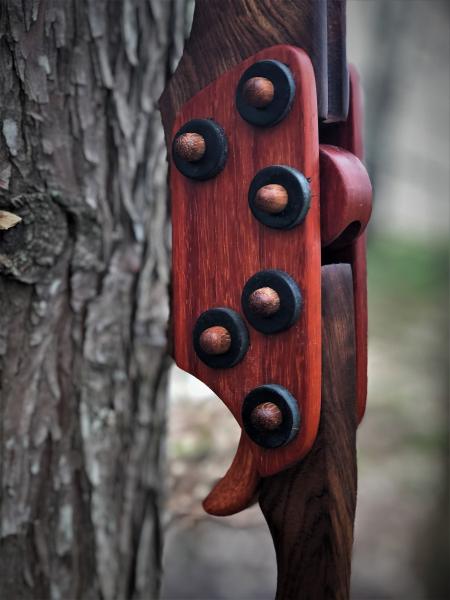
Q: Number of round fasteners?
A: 6